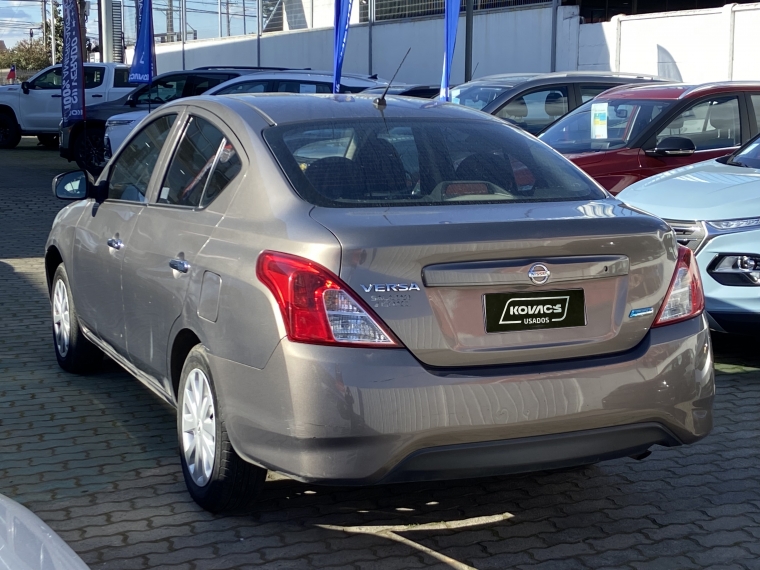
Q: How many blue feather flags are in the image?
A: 4